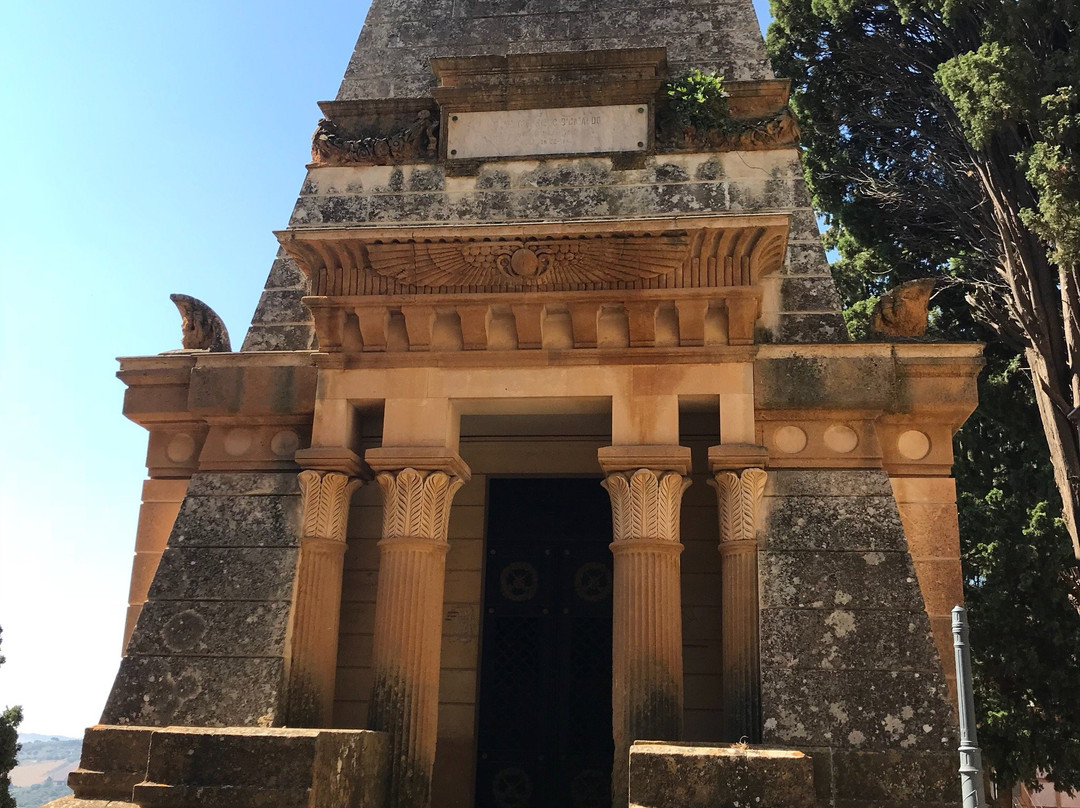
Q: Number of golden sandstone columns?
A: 4